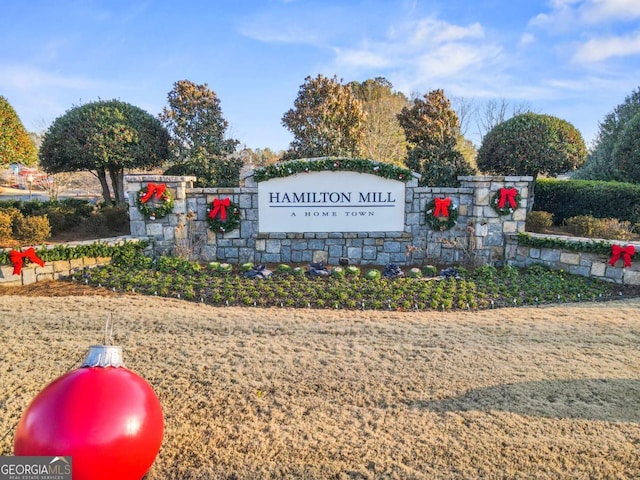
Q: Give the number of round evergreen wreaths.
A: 4